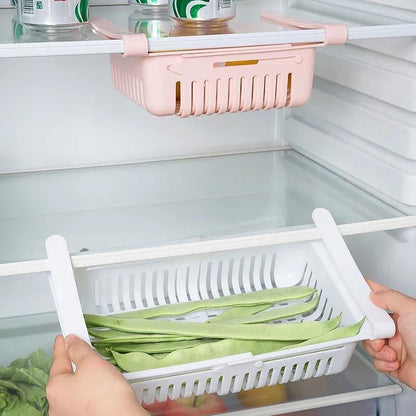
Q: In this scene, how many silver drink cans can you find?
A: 3